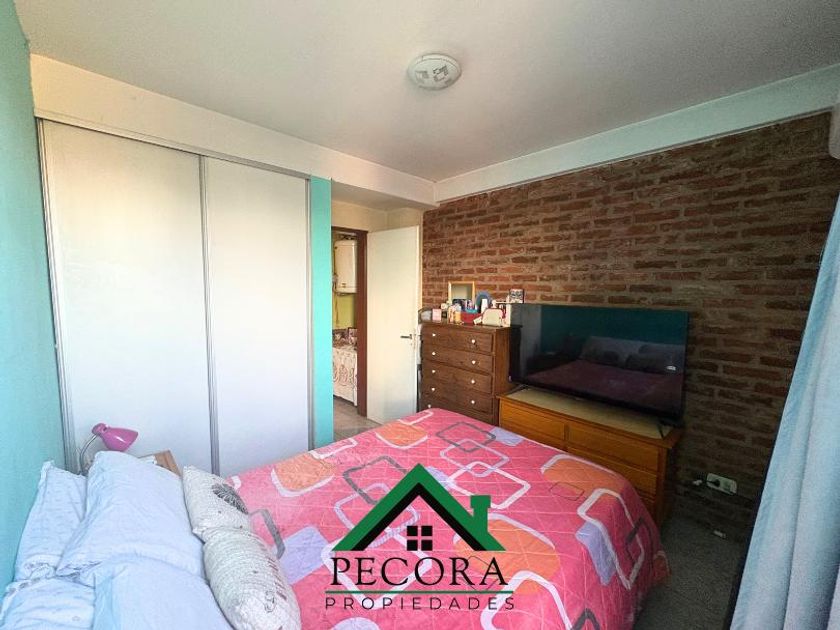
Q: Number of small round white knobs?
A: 9